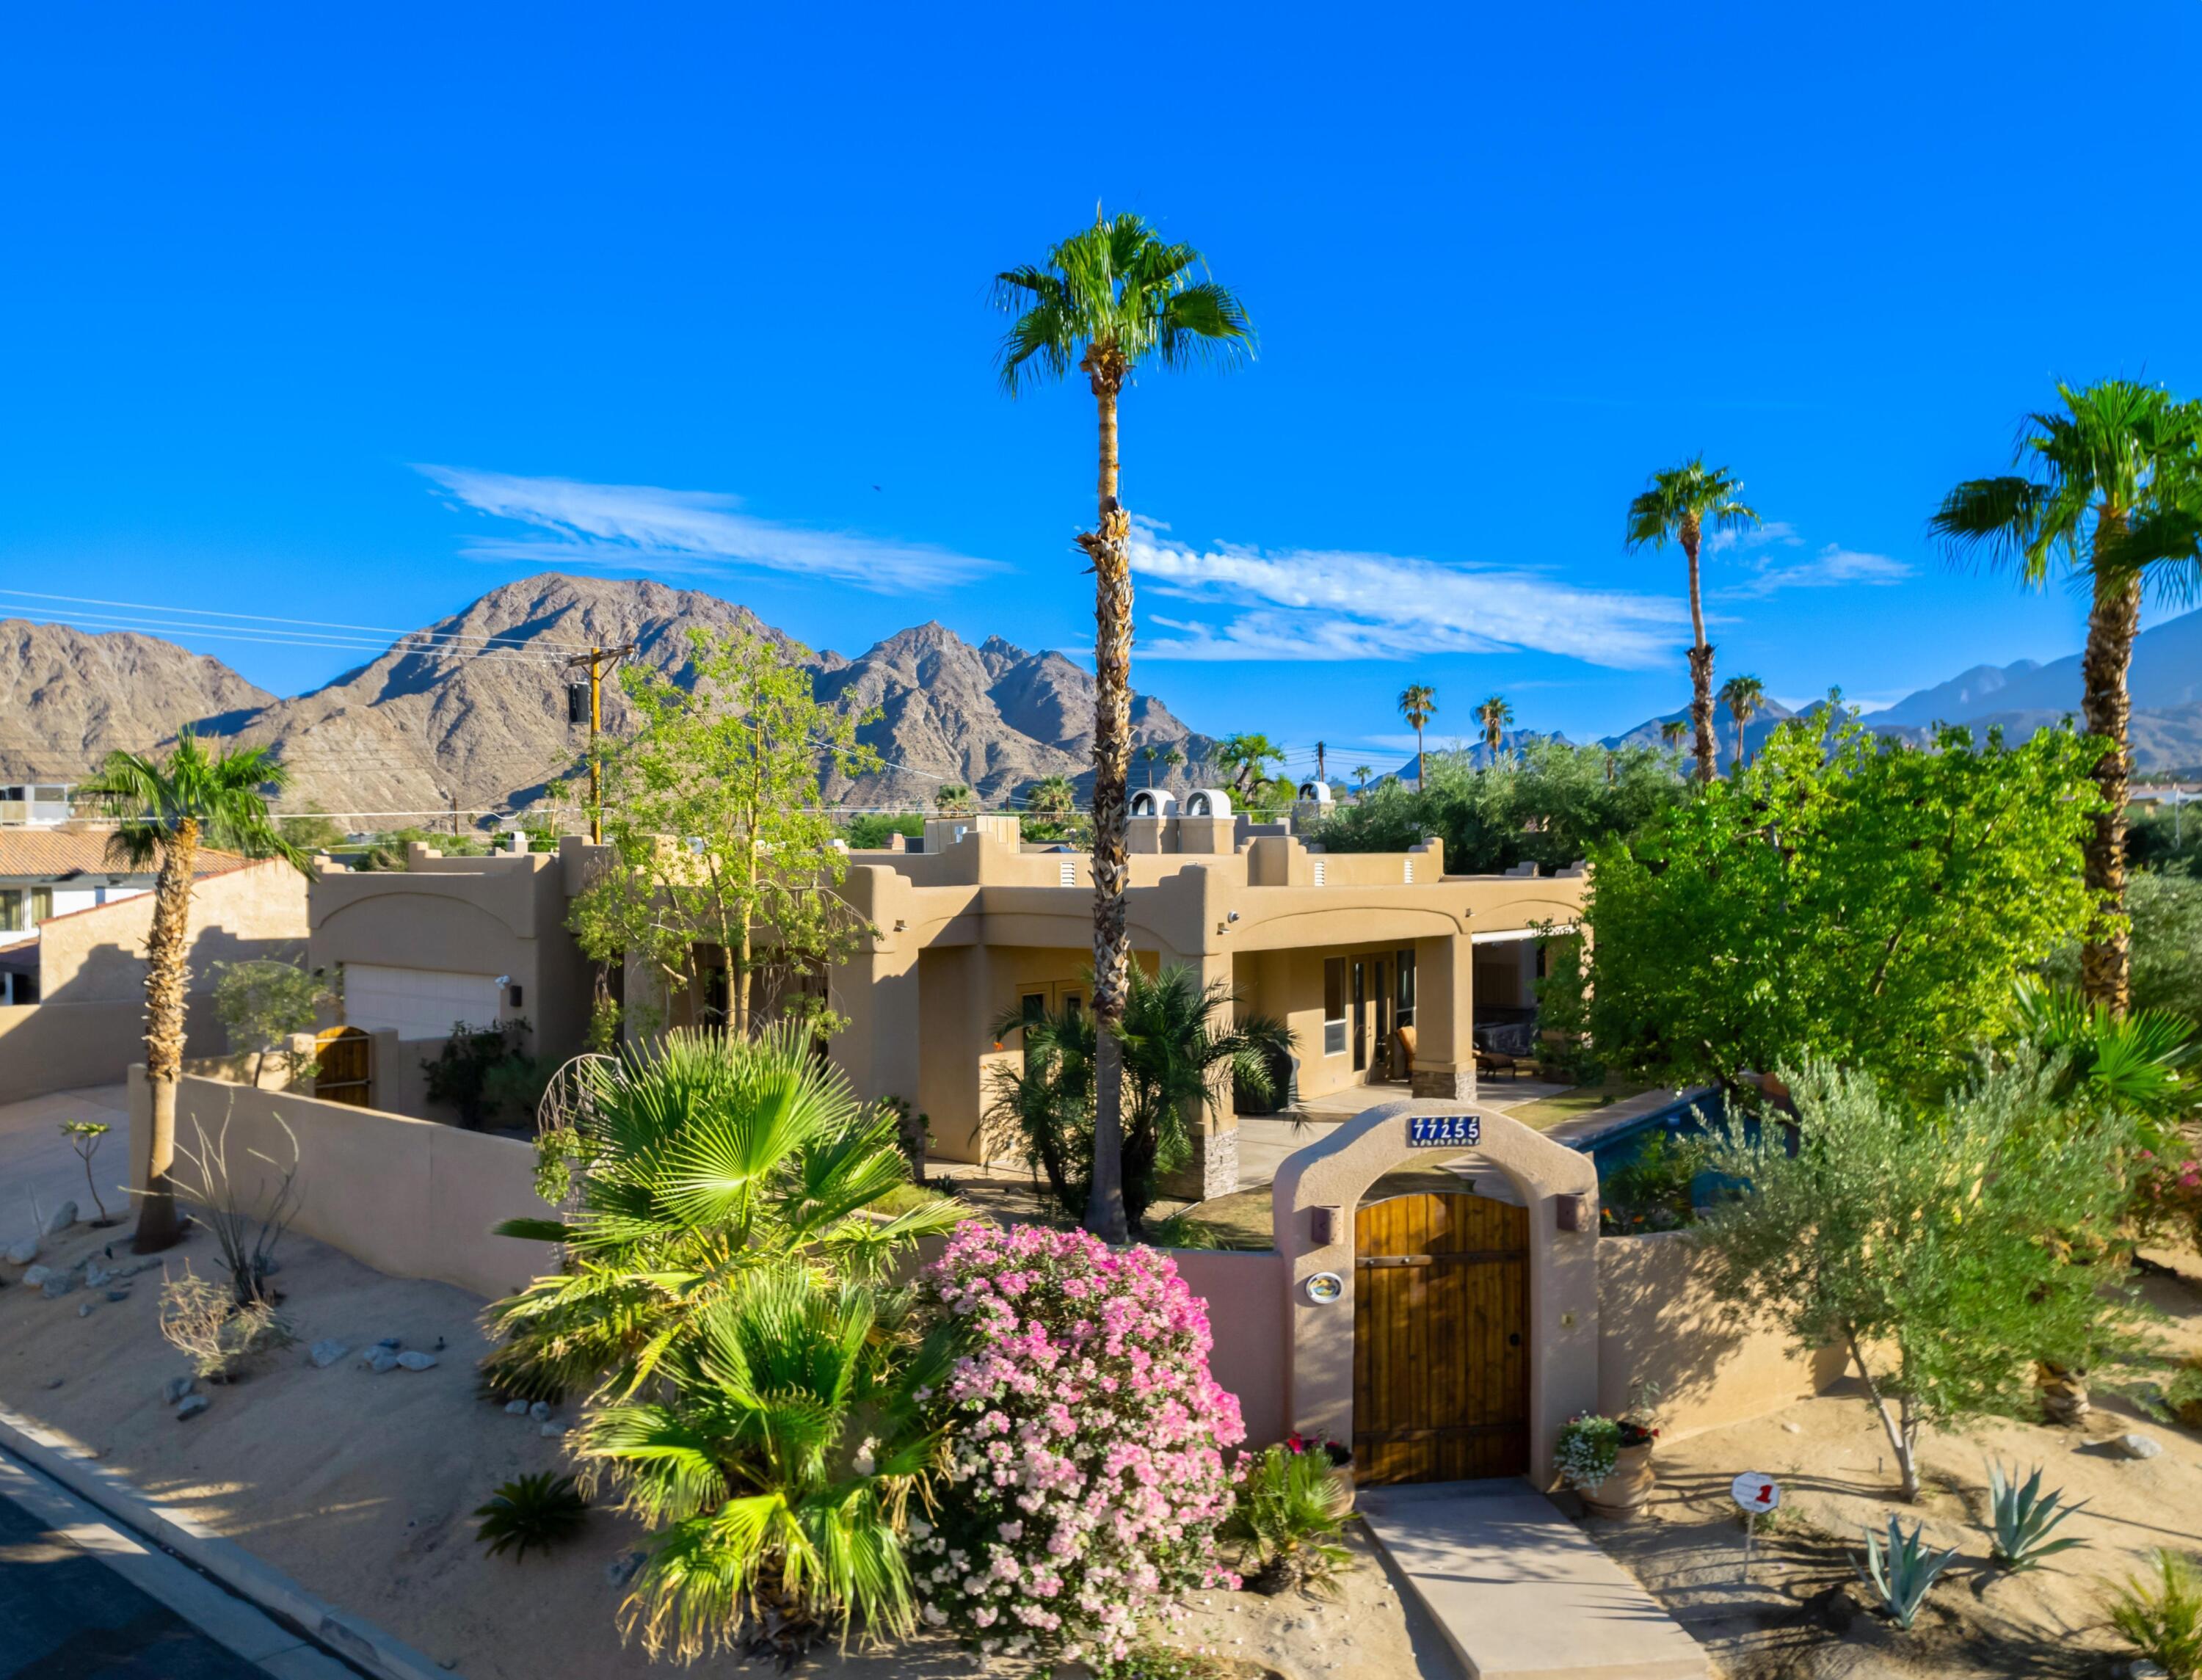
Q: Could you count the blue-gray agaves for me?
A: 2